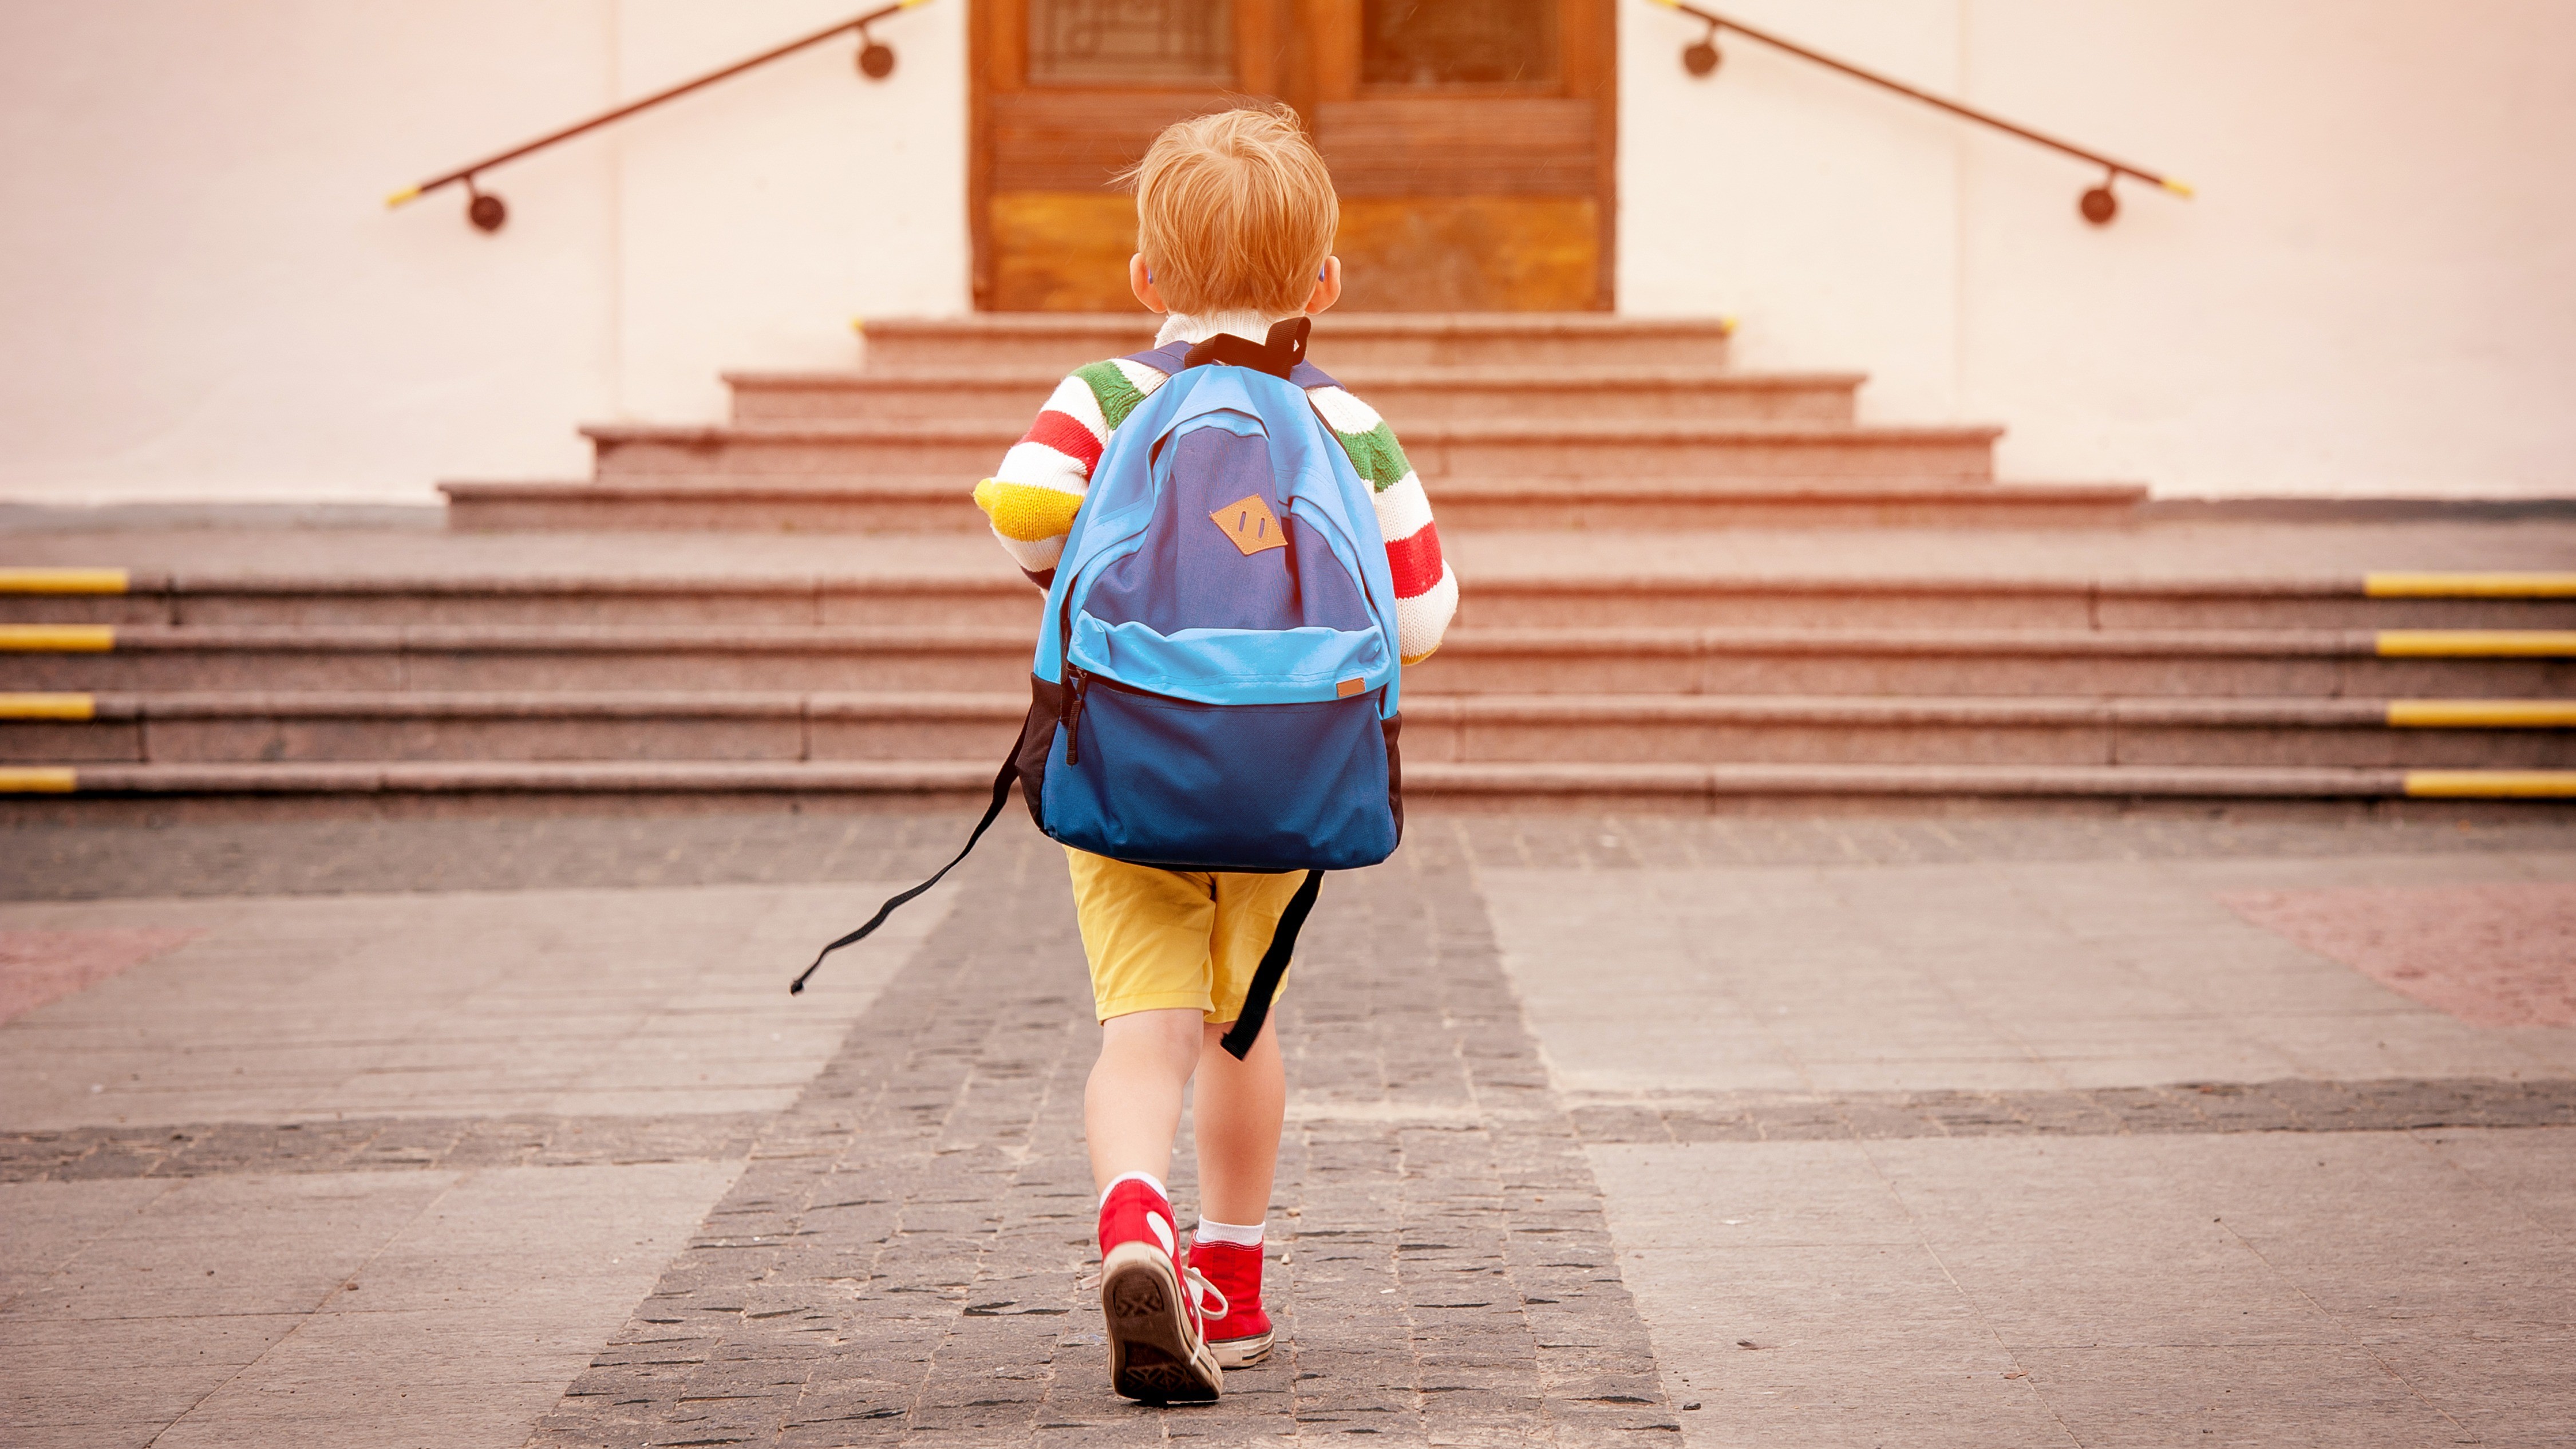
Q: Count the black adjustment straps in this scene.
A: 2